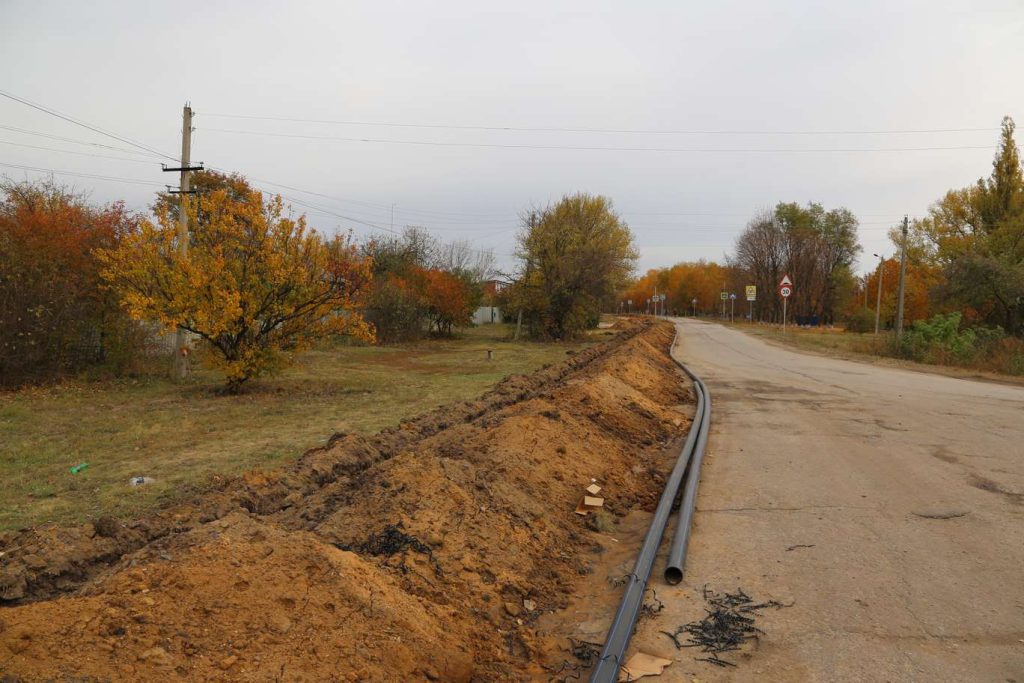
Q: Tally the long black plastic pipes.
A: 2